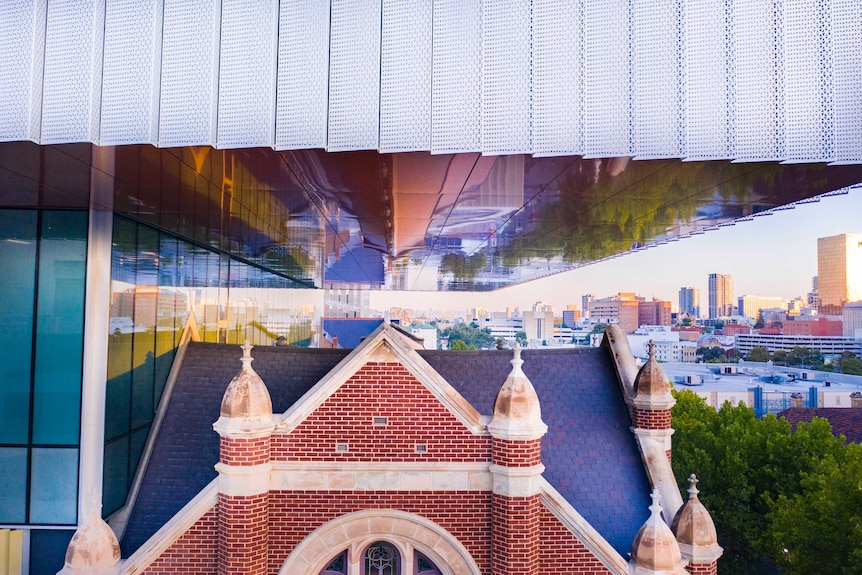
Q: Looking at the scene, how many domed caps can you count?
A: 6